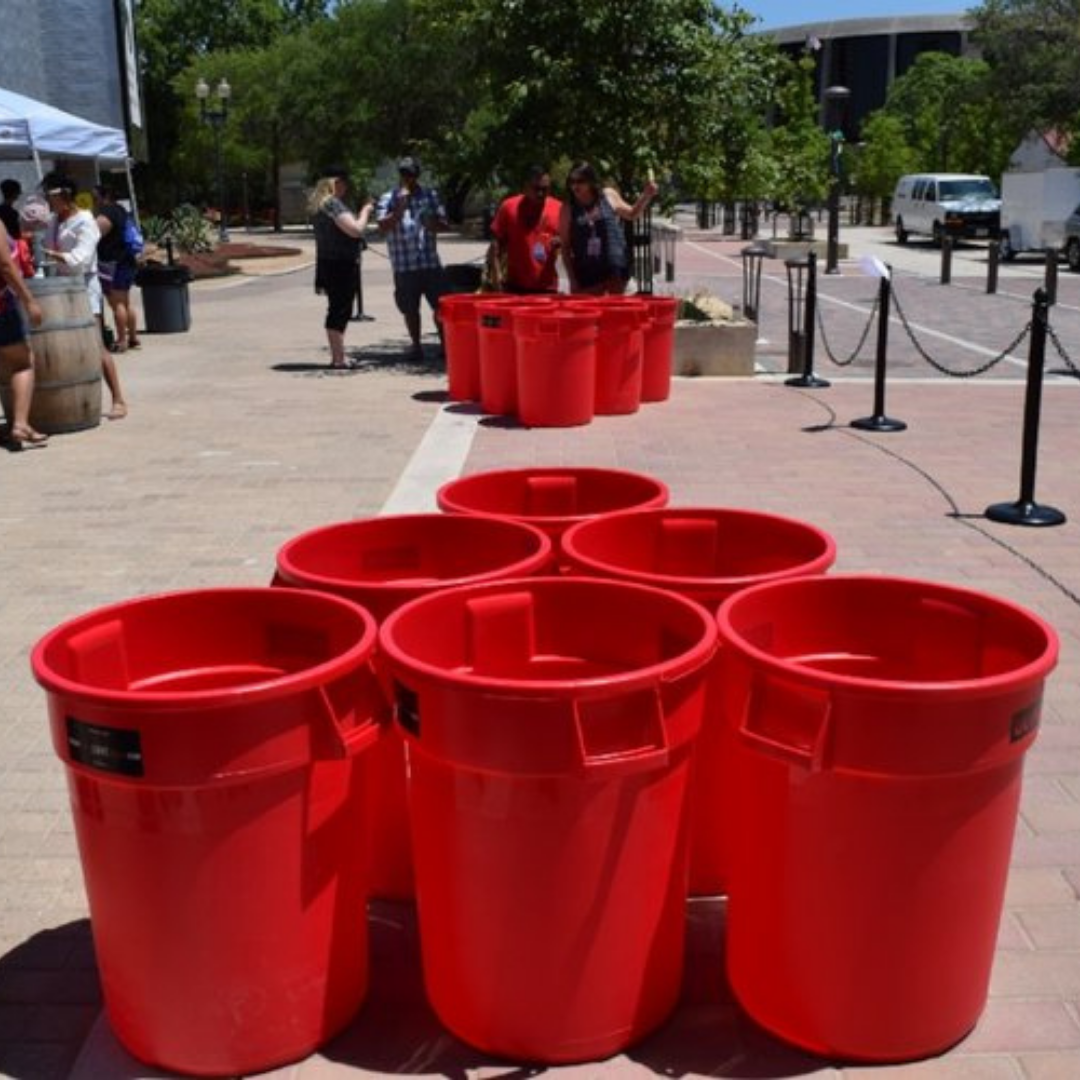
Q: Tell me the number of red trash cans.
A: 12